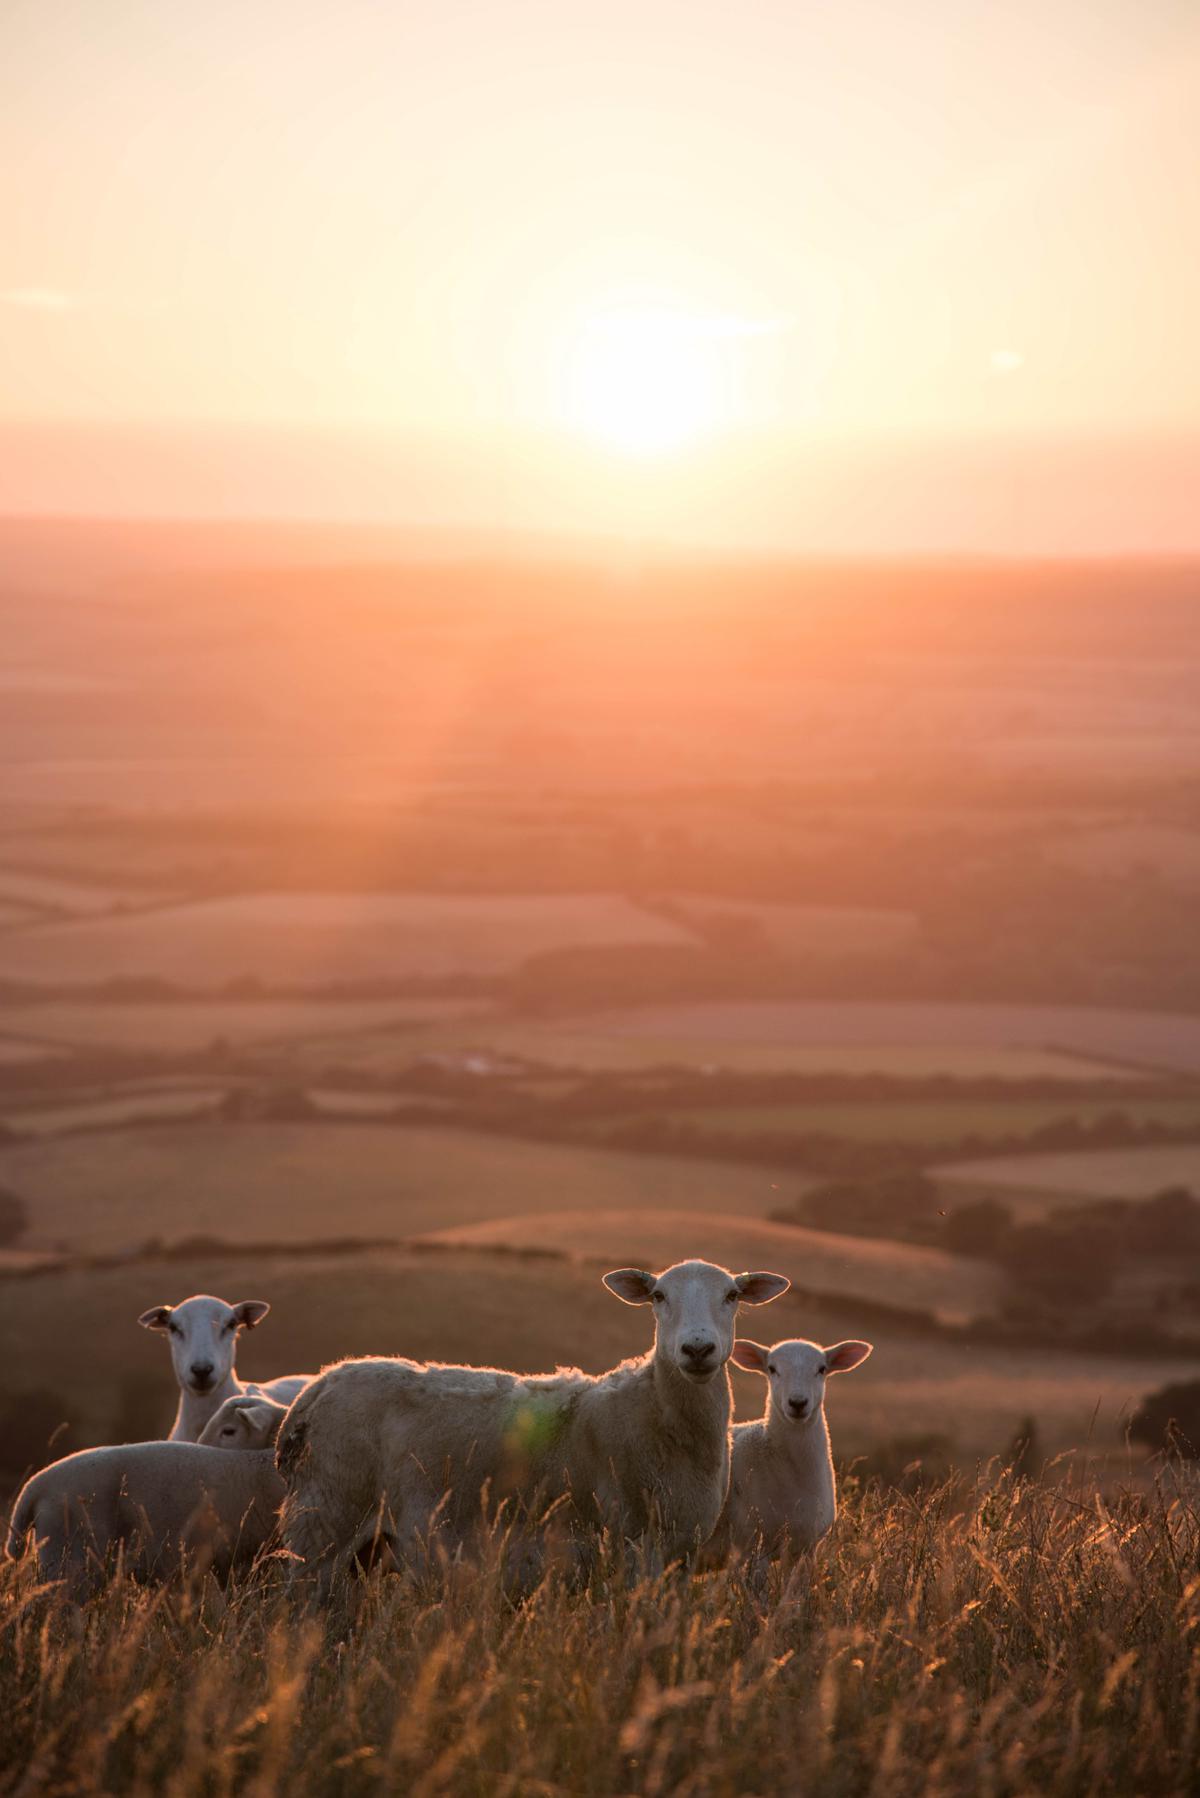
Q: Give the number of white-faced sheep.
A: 4